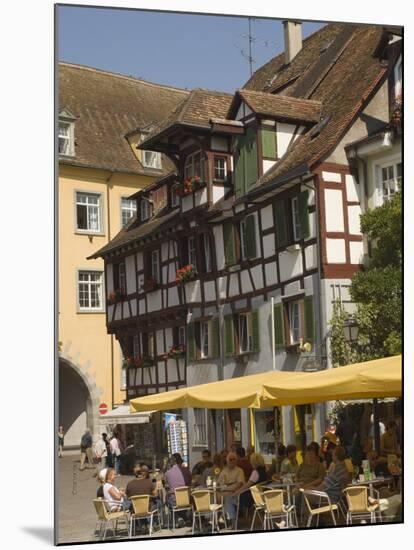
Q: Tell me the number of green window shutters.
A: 13